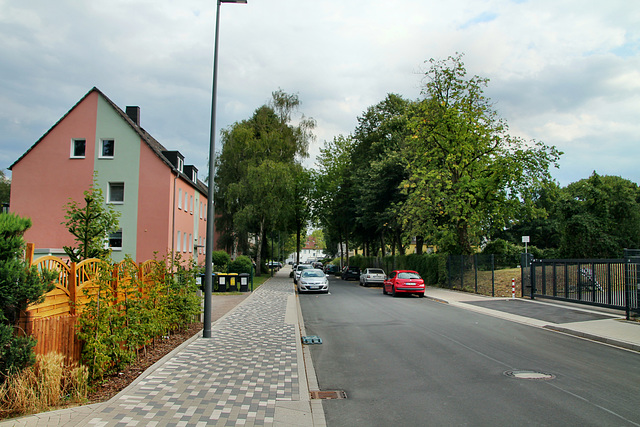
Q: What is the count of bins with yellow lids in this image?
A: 2